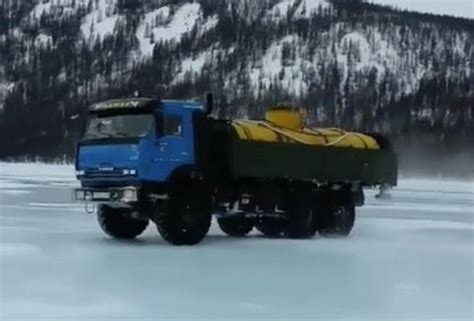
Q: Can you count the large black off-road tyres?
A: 6